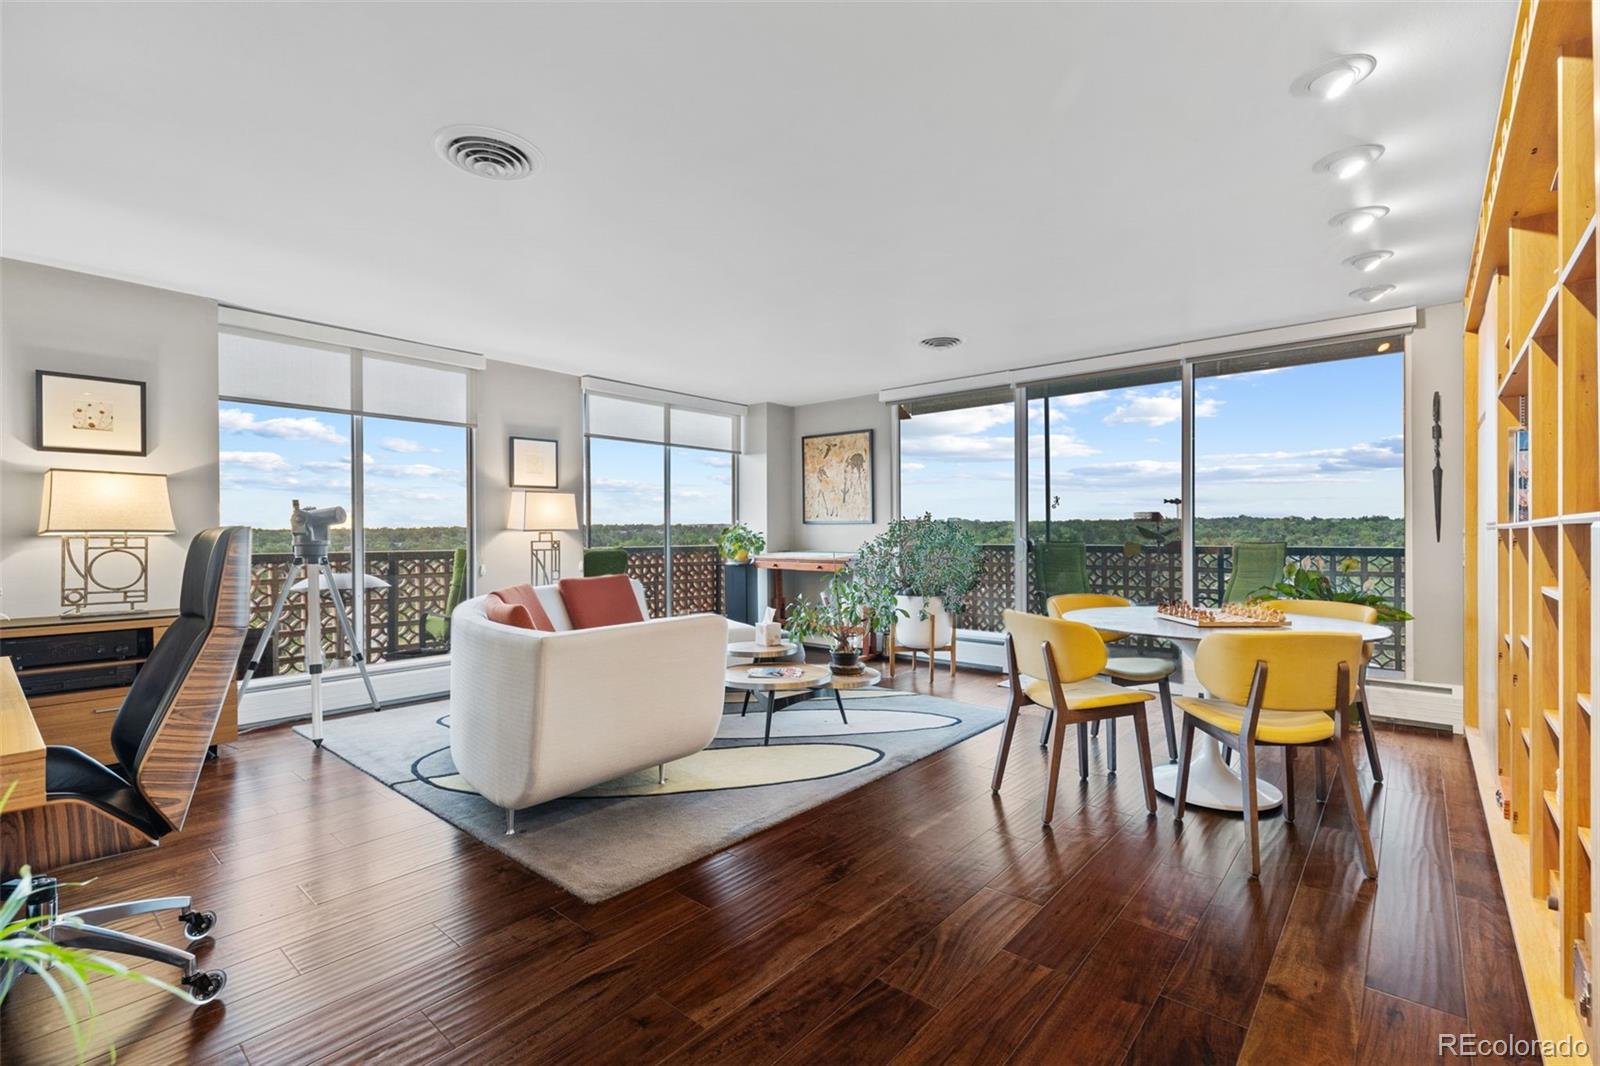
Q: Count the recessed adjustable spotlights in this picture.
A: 5